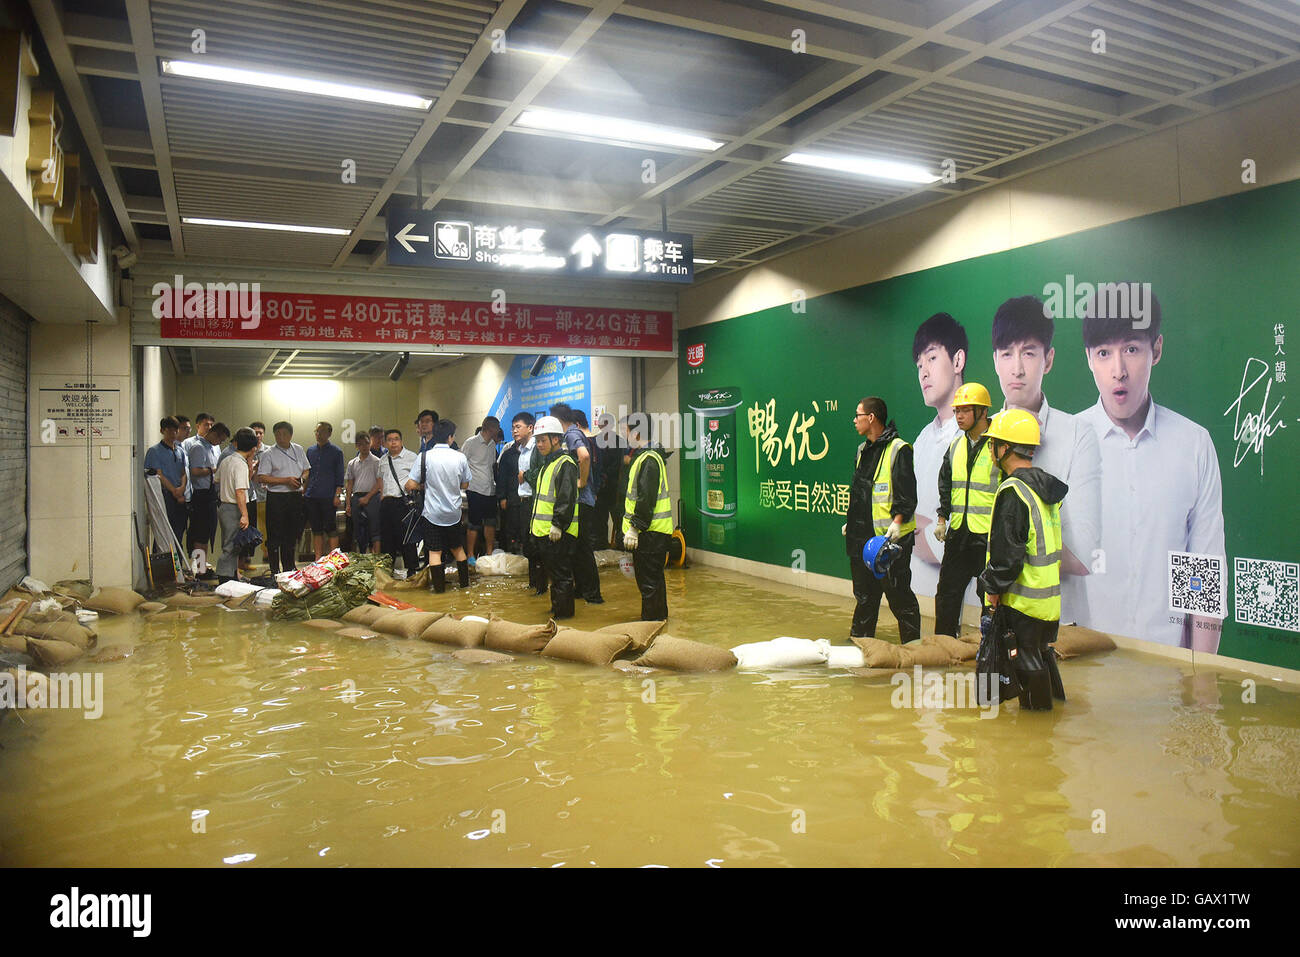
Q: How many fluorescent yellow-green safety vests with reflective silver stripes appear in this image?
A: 5